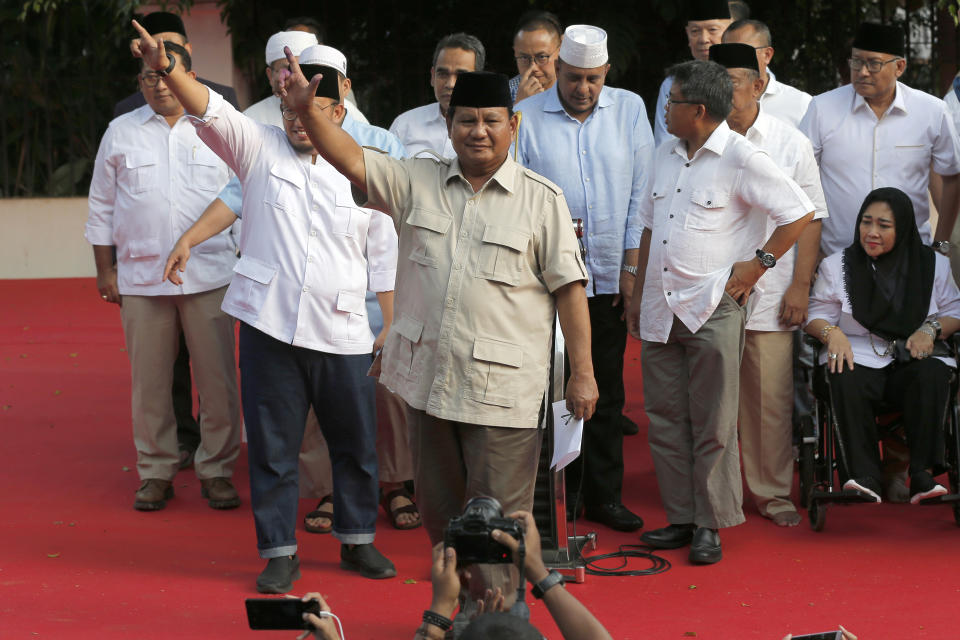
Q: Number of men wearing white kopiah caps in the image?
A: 3